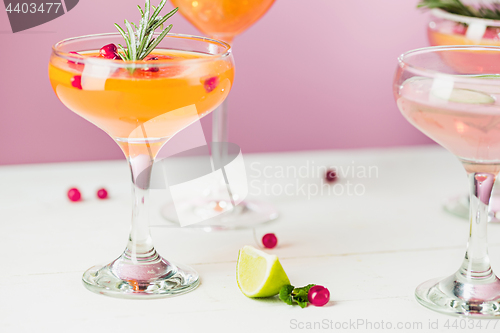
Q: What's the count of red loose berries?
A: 5